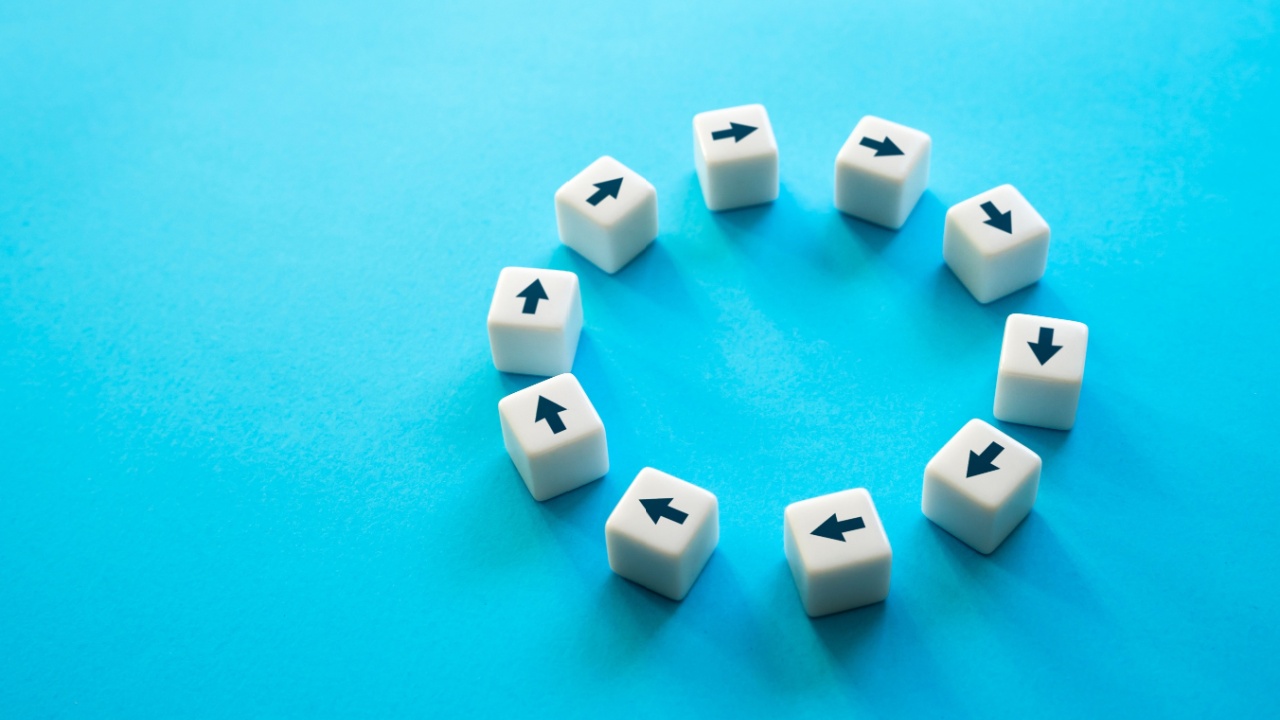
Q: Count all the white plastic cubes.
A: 10